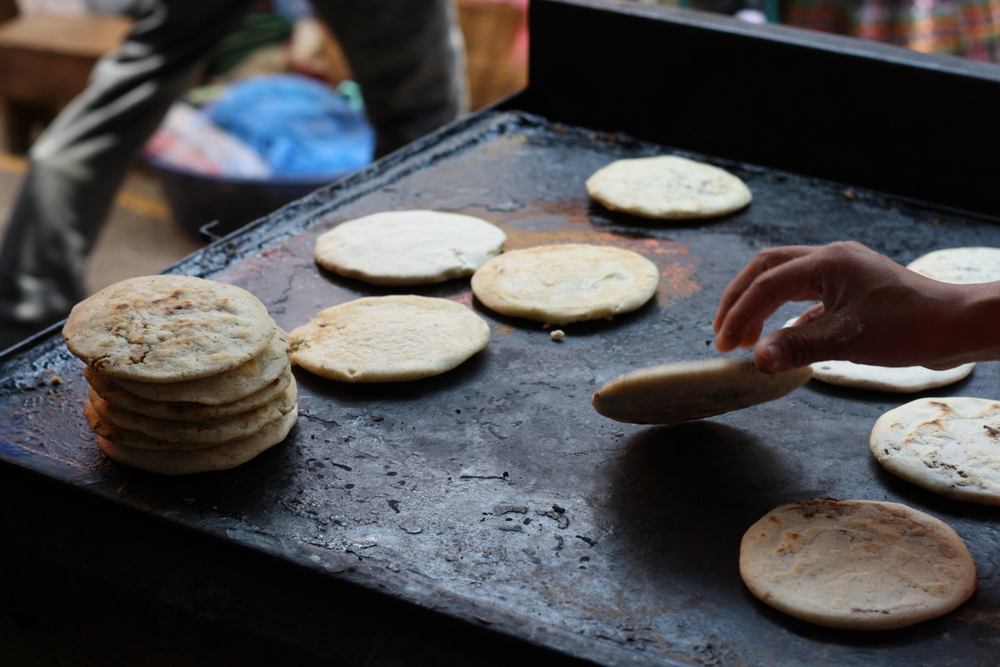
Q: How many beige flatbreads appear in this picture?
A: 15